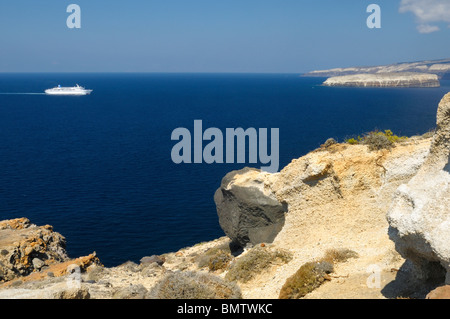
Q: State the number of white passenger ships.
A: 1